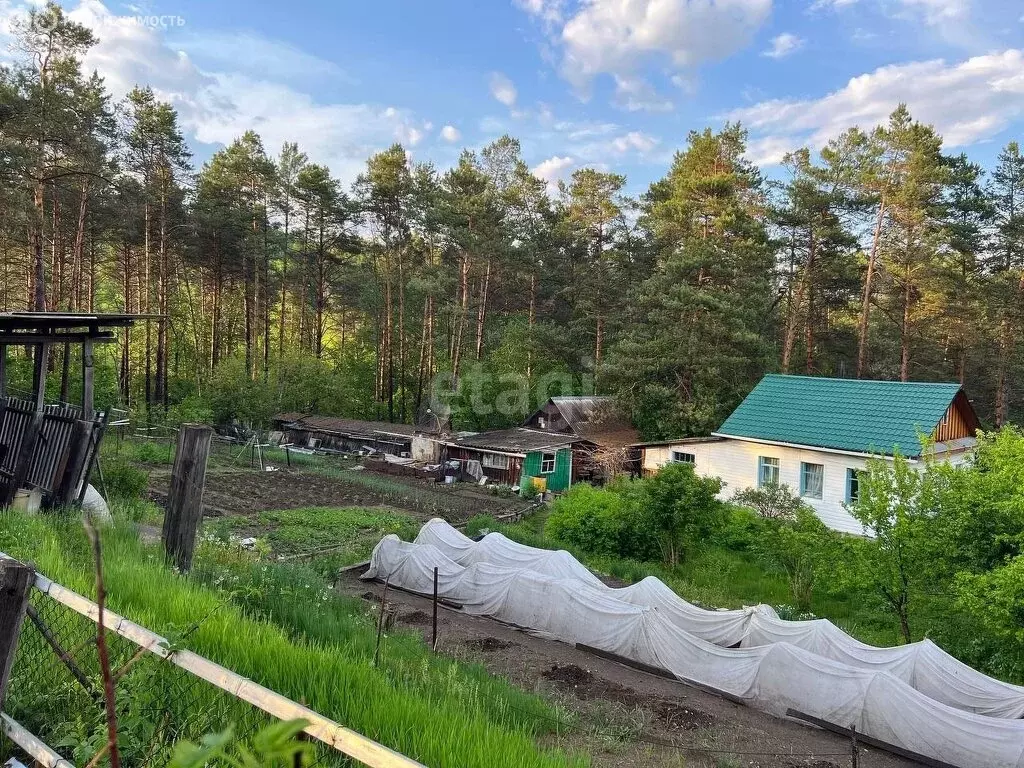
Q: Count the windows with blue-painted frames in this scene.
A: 3